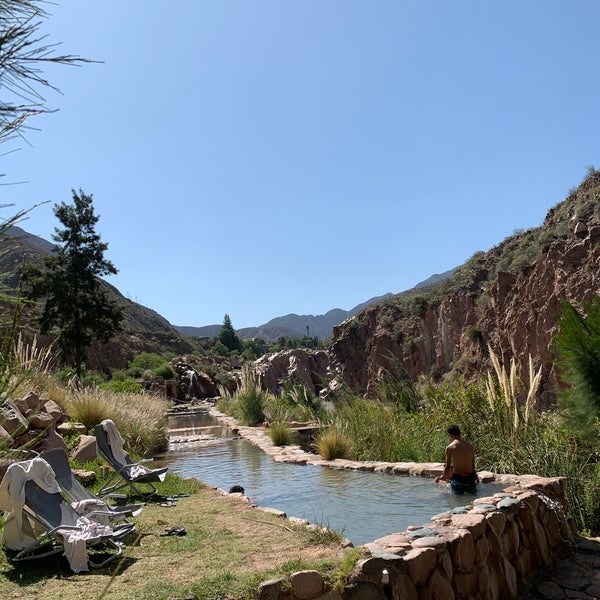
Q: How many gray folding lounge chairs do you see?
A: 3